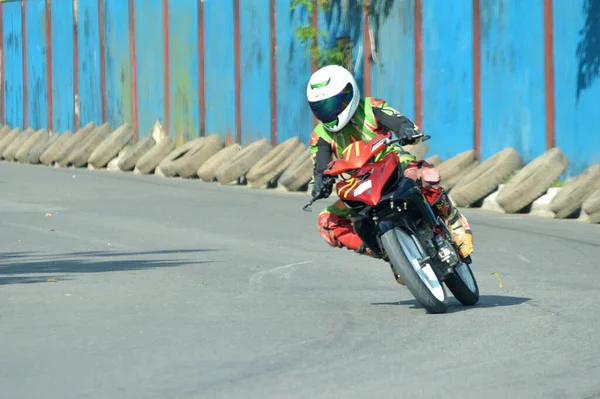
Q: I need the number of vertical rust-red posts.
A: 15